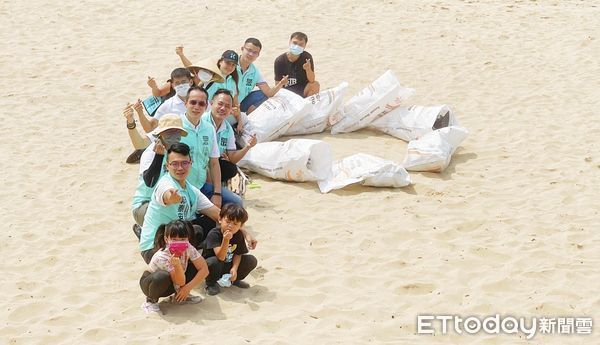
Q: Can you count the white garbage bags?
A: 7